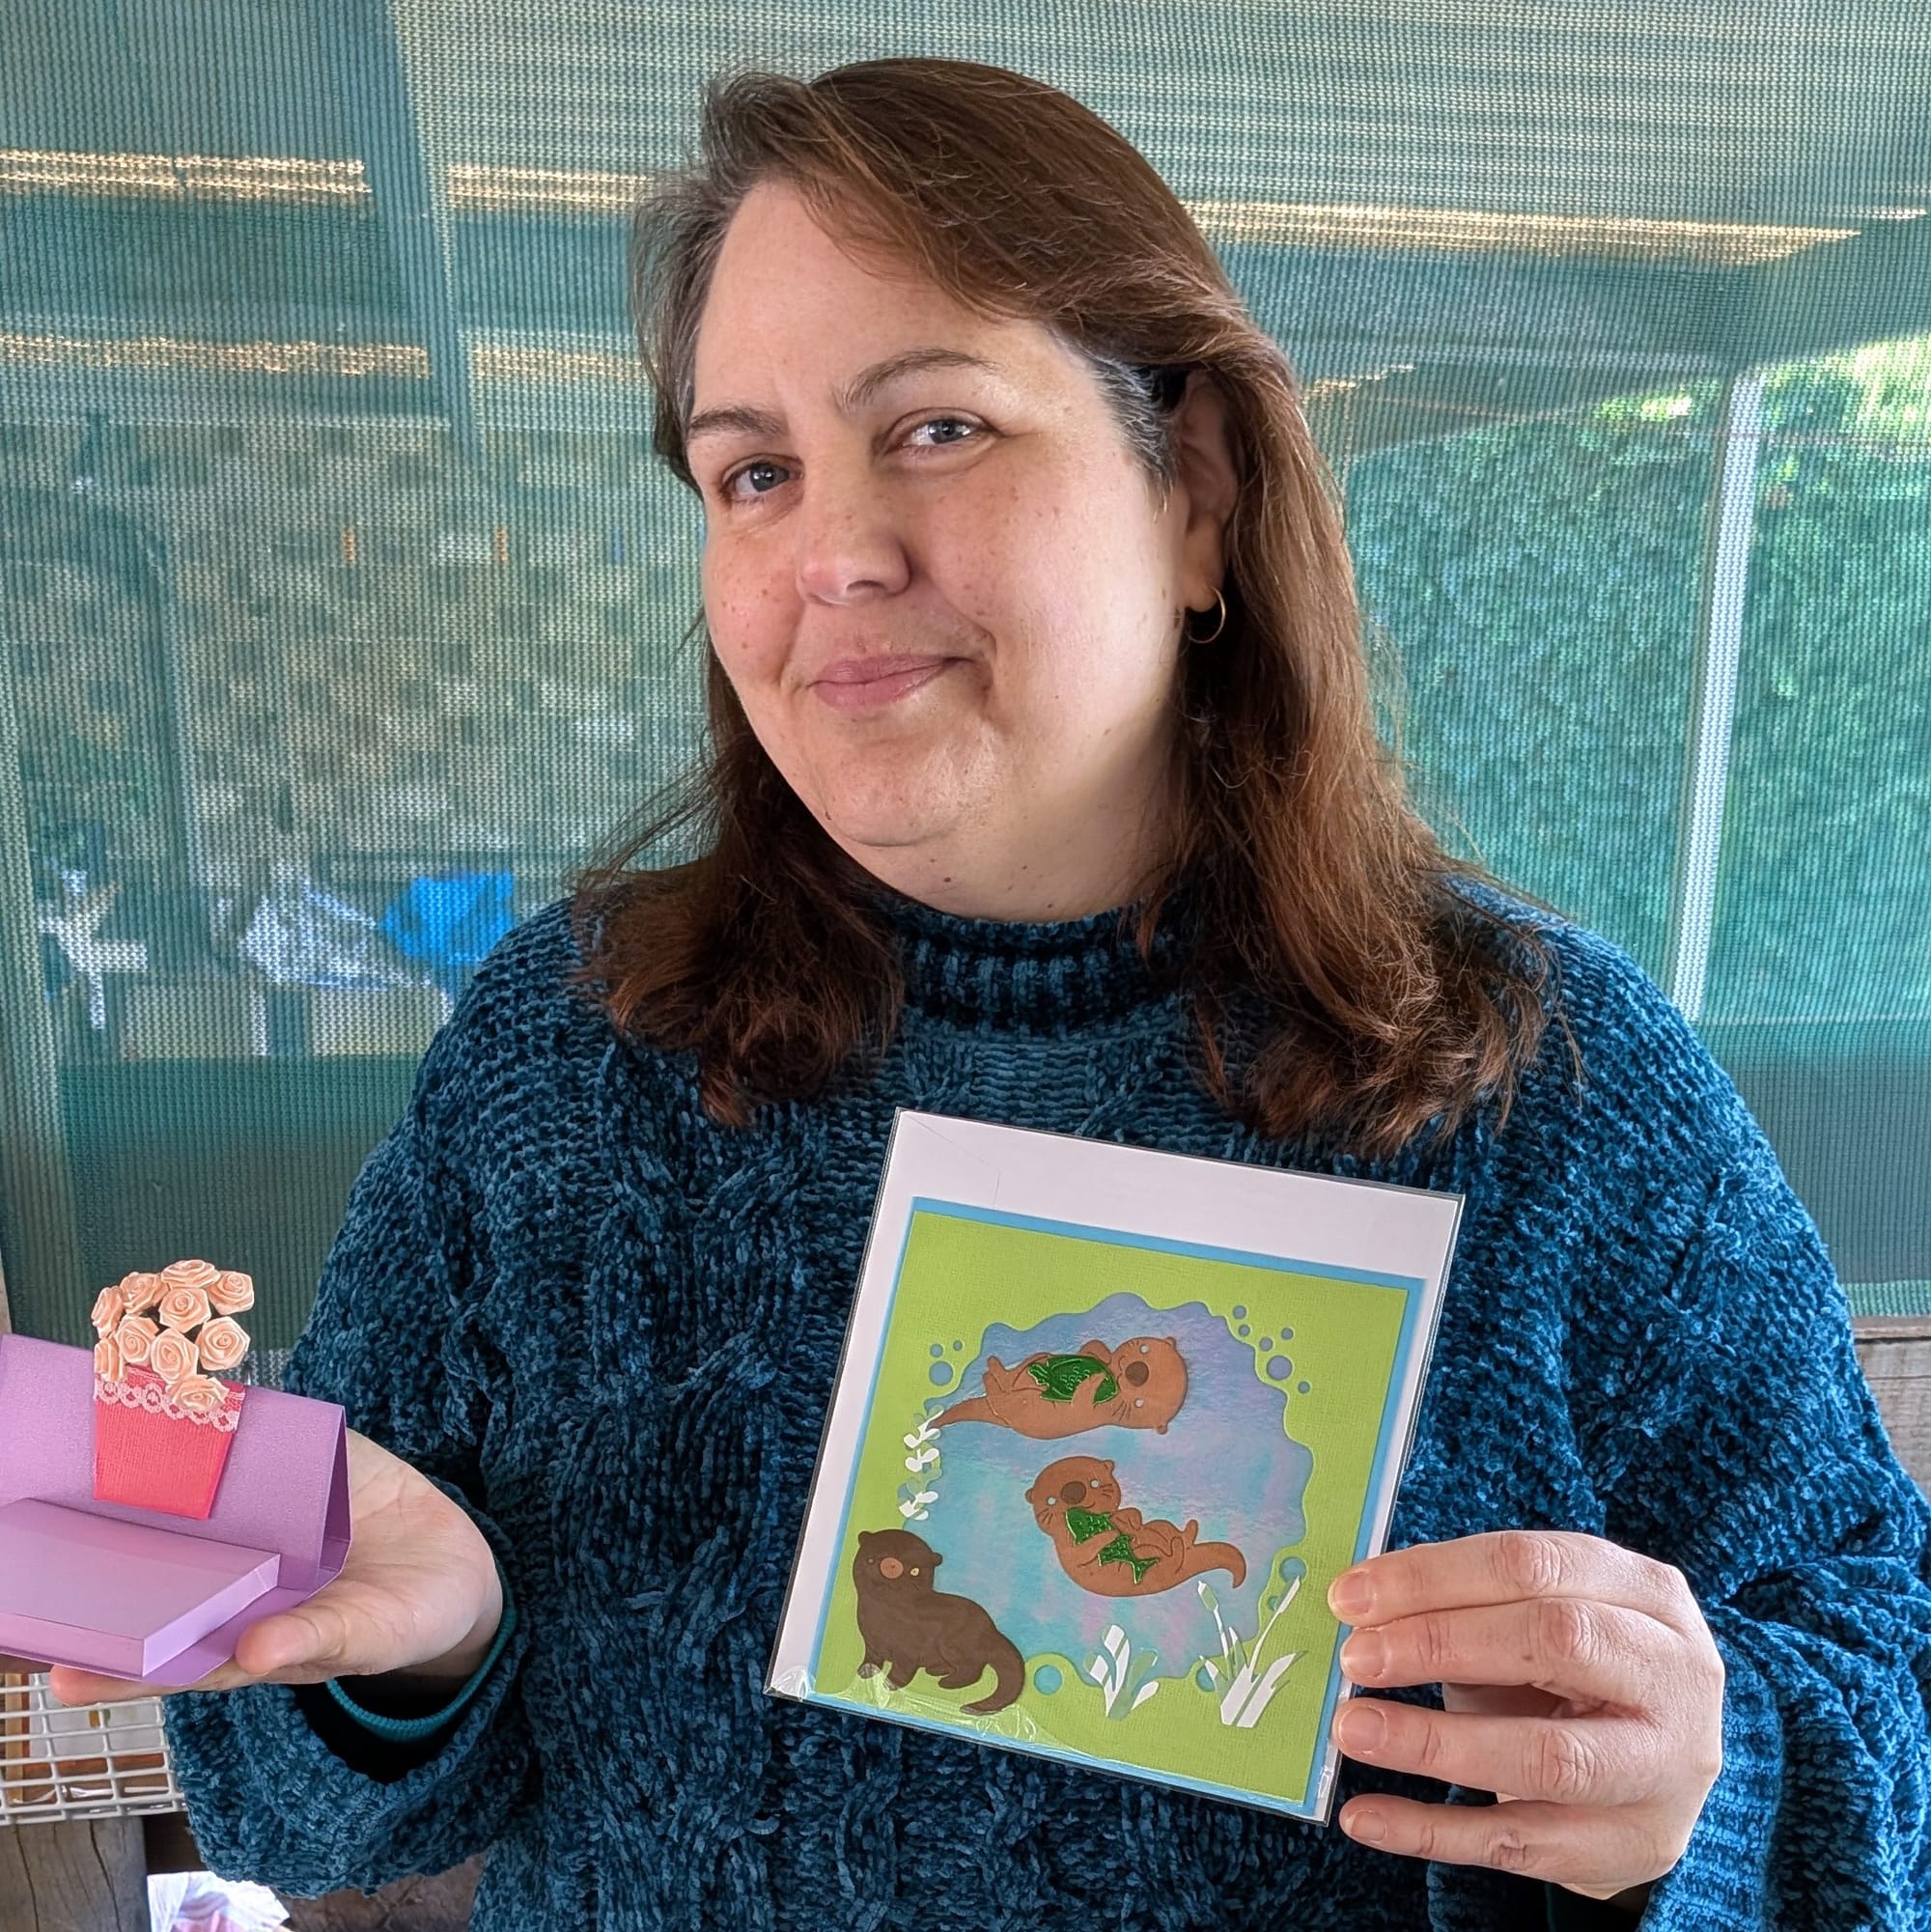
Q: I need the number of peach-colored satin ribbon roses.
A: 10